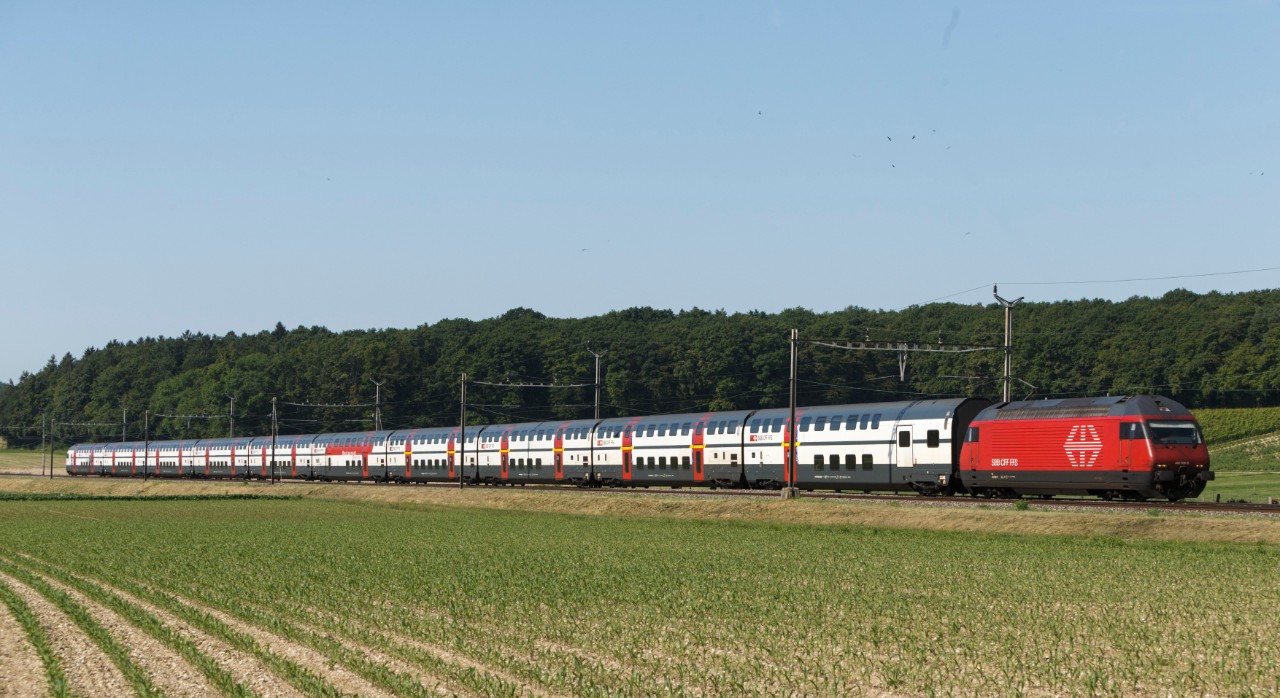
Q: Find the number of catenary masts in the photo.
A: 11